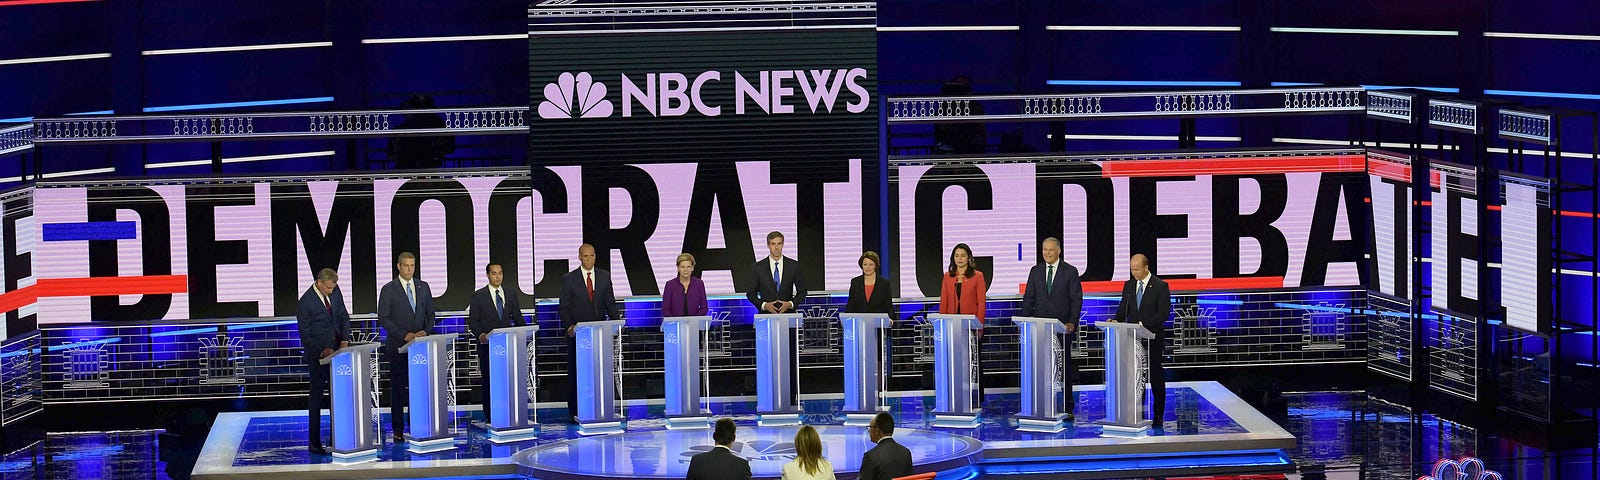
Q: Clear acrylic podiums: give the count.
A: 10